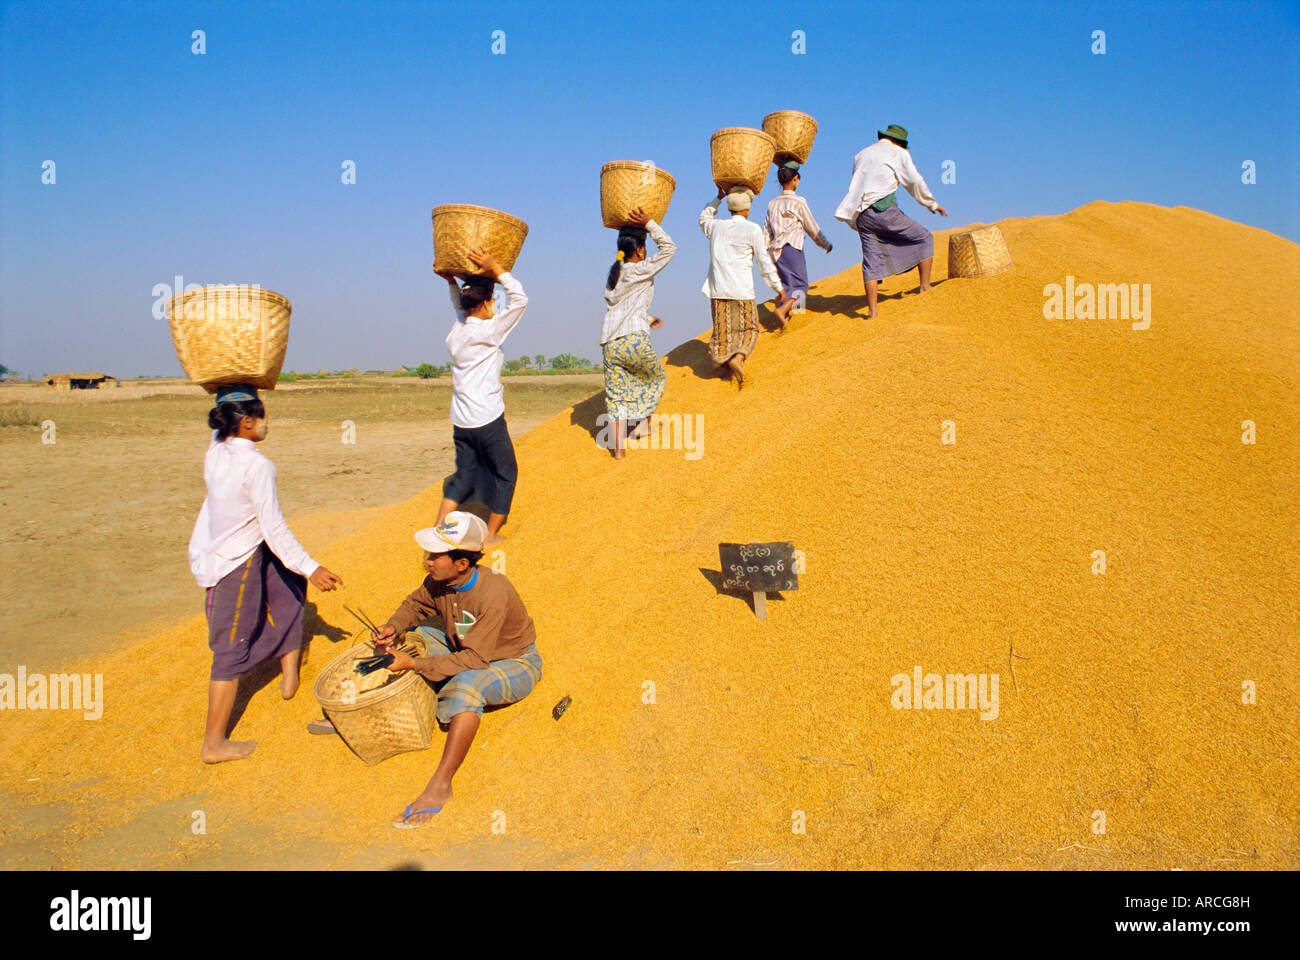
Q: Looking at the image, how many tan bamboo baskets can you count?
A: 7